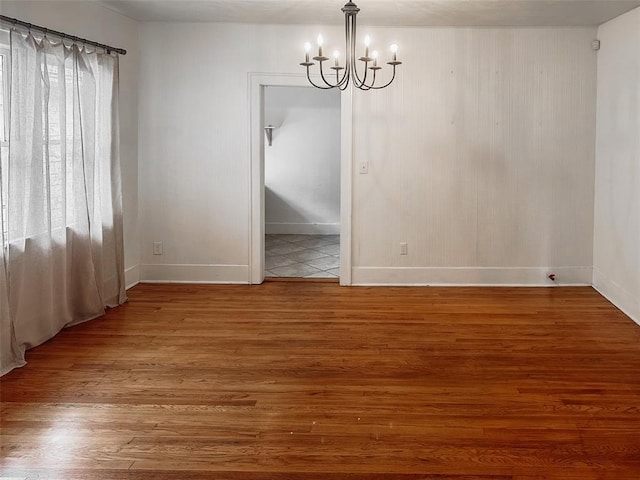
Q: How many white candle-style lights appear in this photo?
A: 6